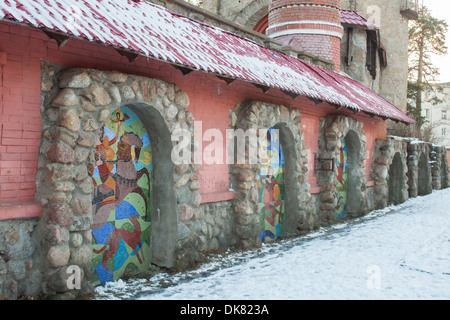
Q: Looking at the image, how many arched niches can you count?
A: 6